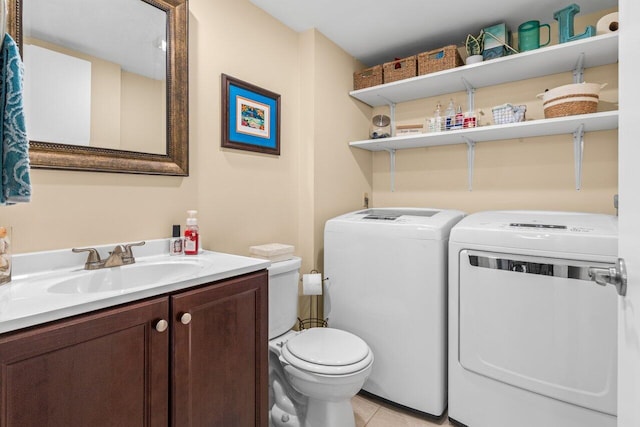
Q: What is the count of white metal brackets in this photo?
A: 6